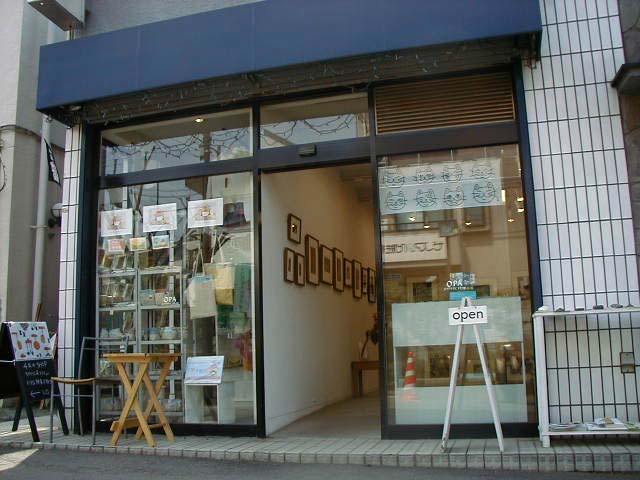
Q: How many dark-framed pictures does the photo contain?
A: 10